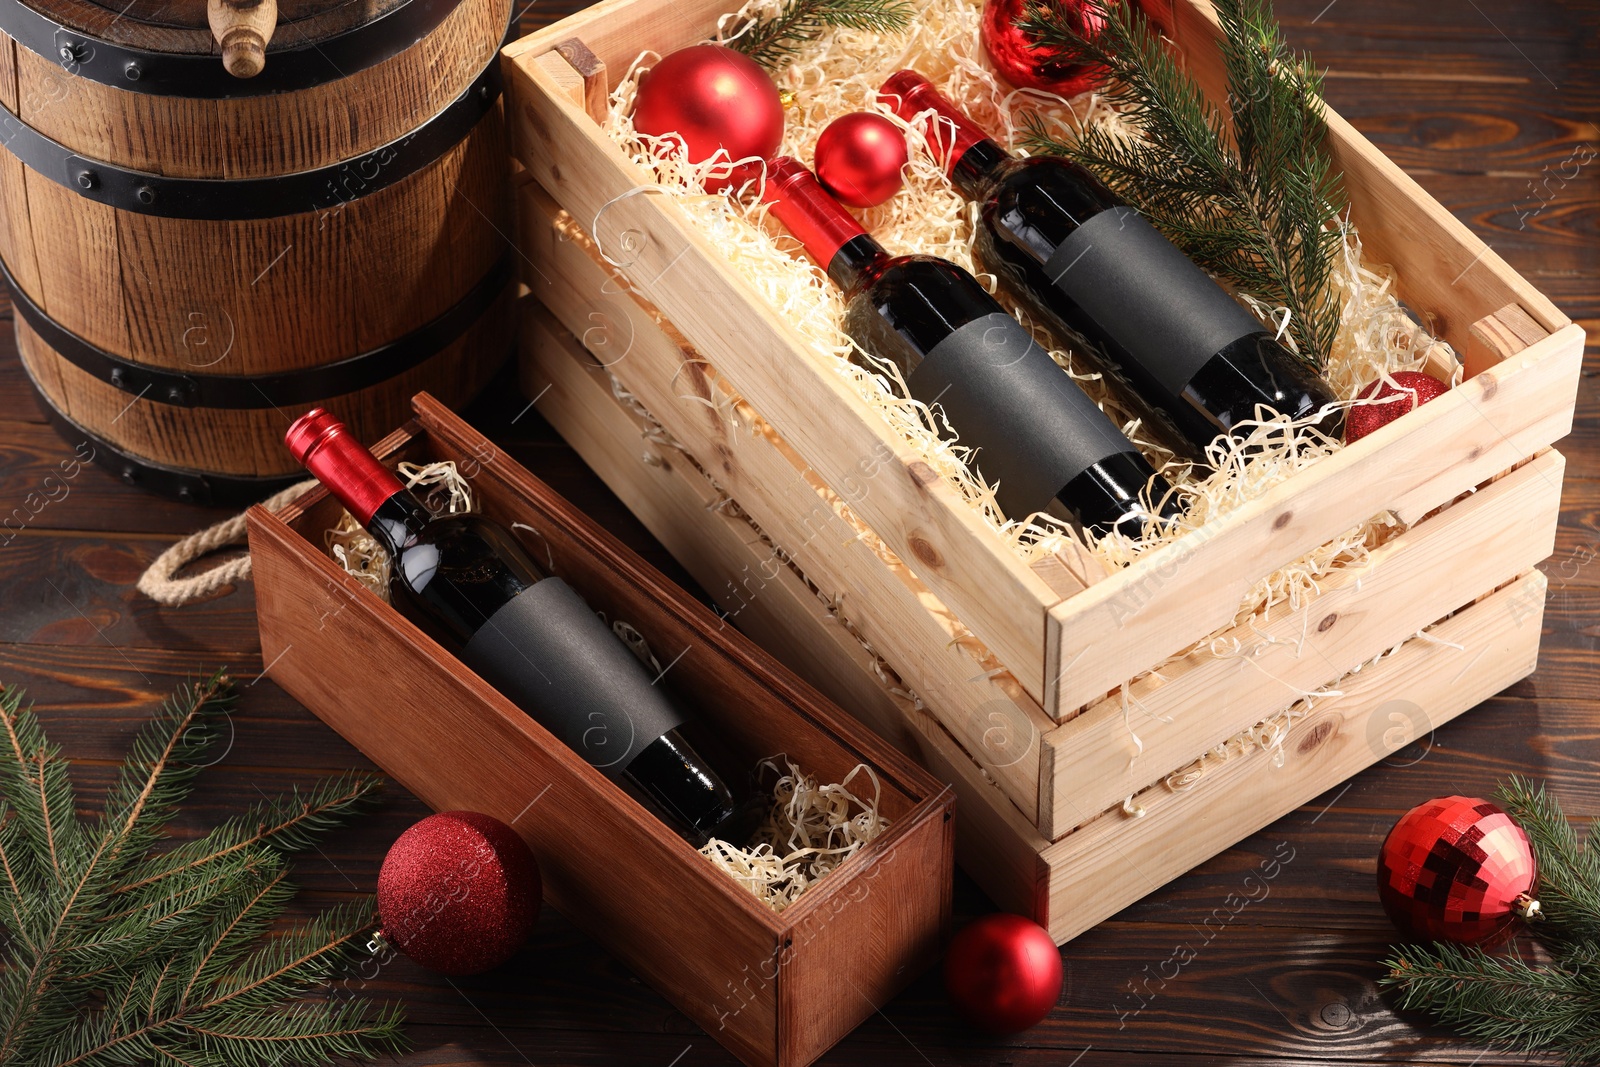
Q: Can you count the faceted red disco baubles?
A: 1